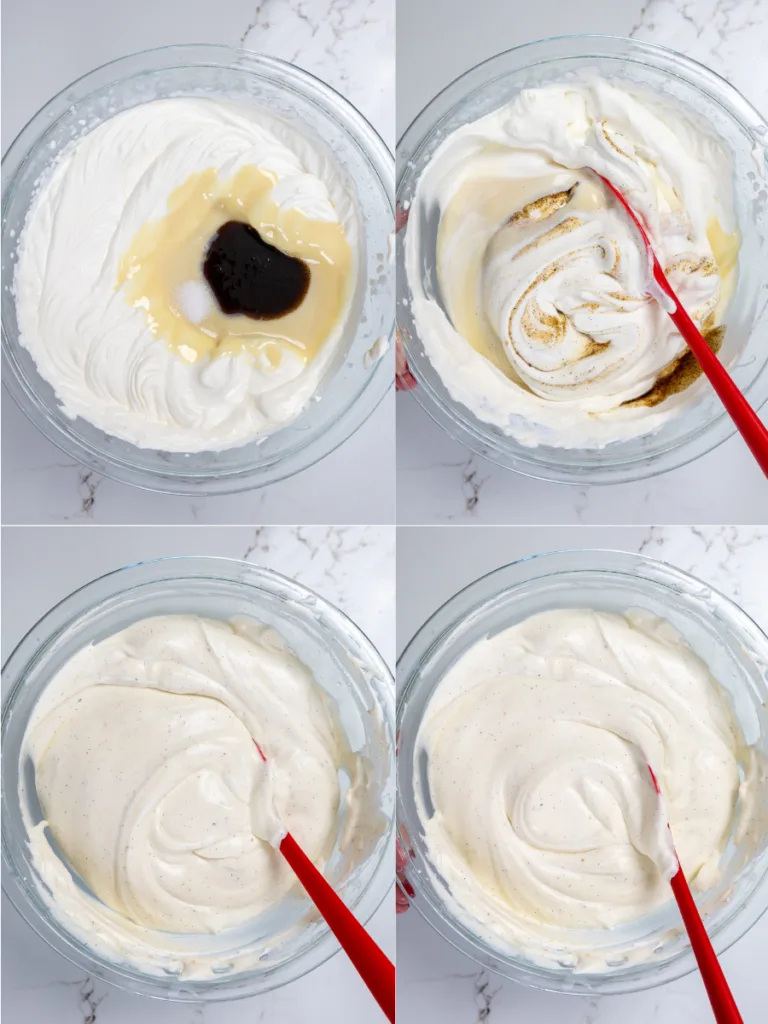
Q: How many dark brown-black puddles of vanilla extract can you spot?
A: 1